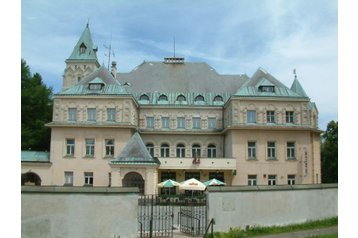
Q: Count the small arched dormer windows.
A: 5